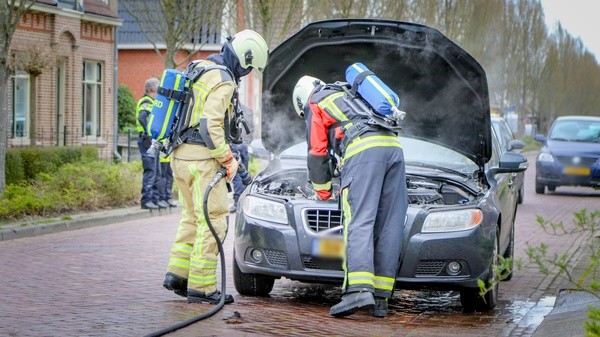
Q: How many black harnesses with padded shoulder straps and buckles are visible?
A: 2